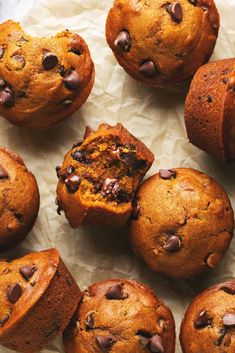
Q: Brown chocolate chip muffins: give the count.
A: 9